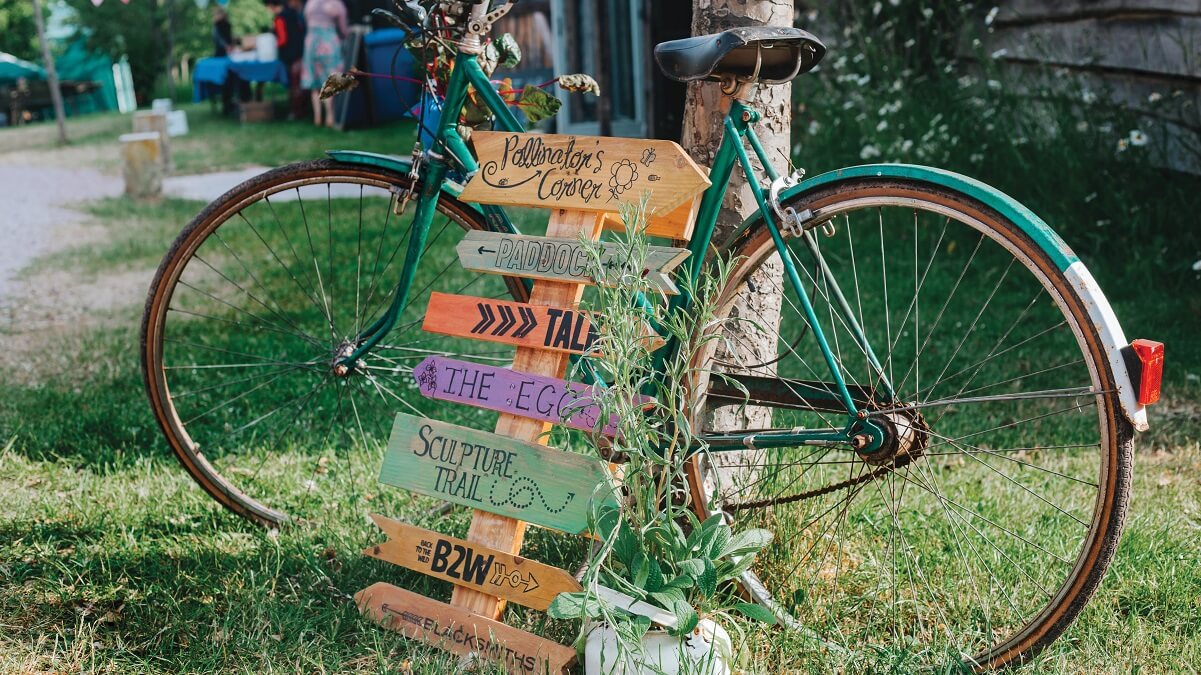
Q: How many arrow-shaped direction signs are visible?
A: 7